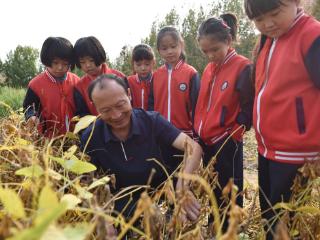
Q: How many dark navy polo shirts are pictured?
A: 1